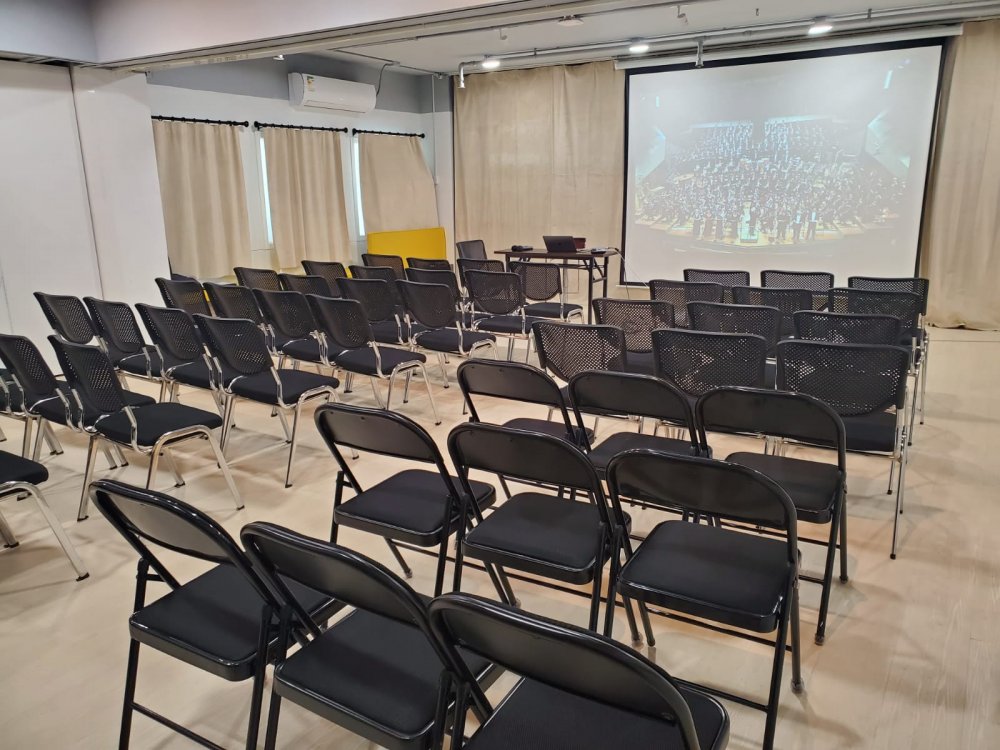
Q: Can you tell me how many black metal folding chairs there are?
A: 9